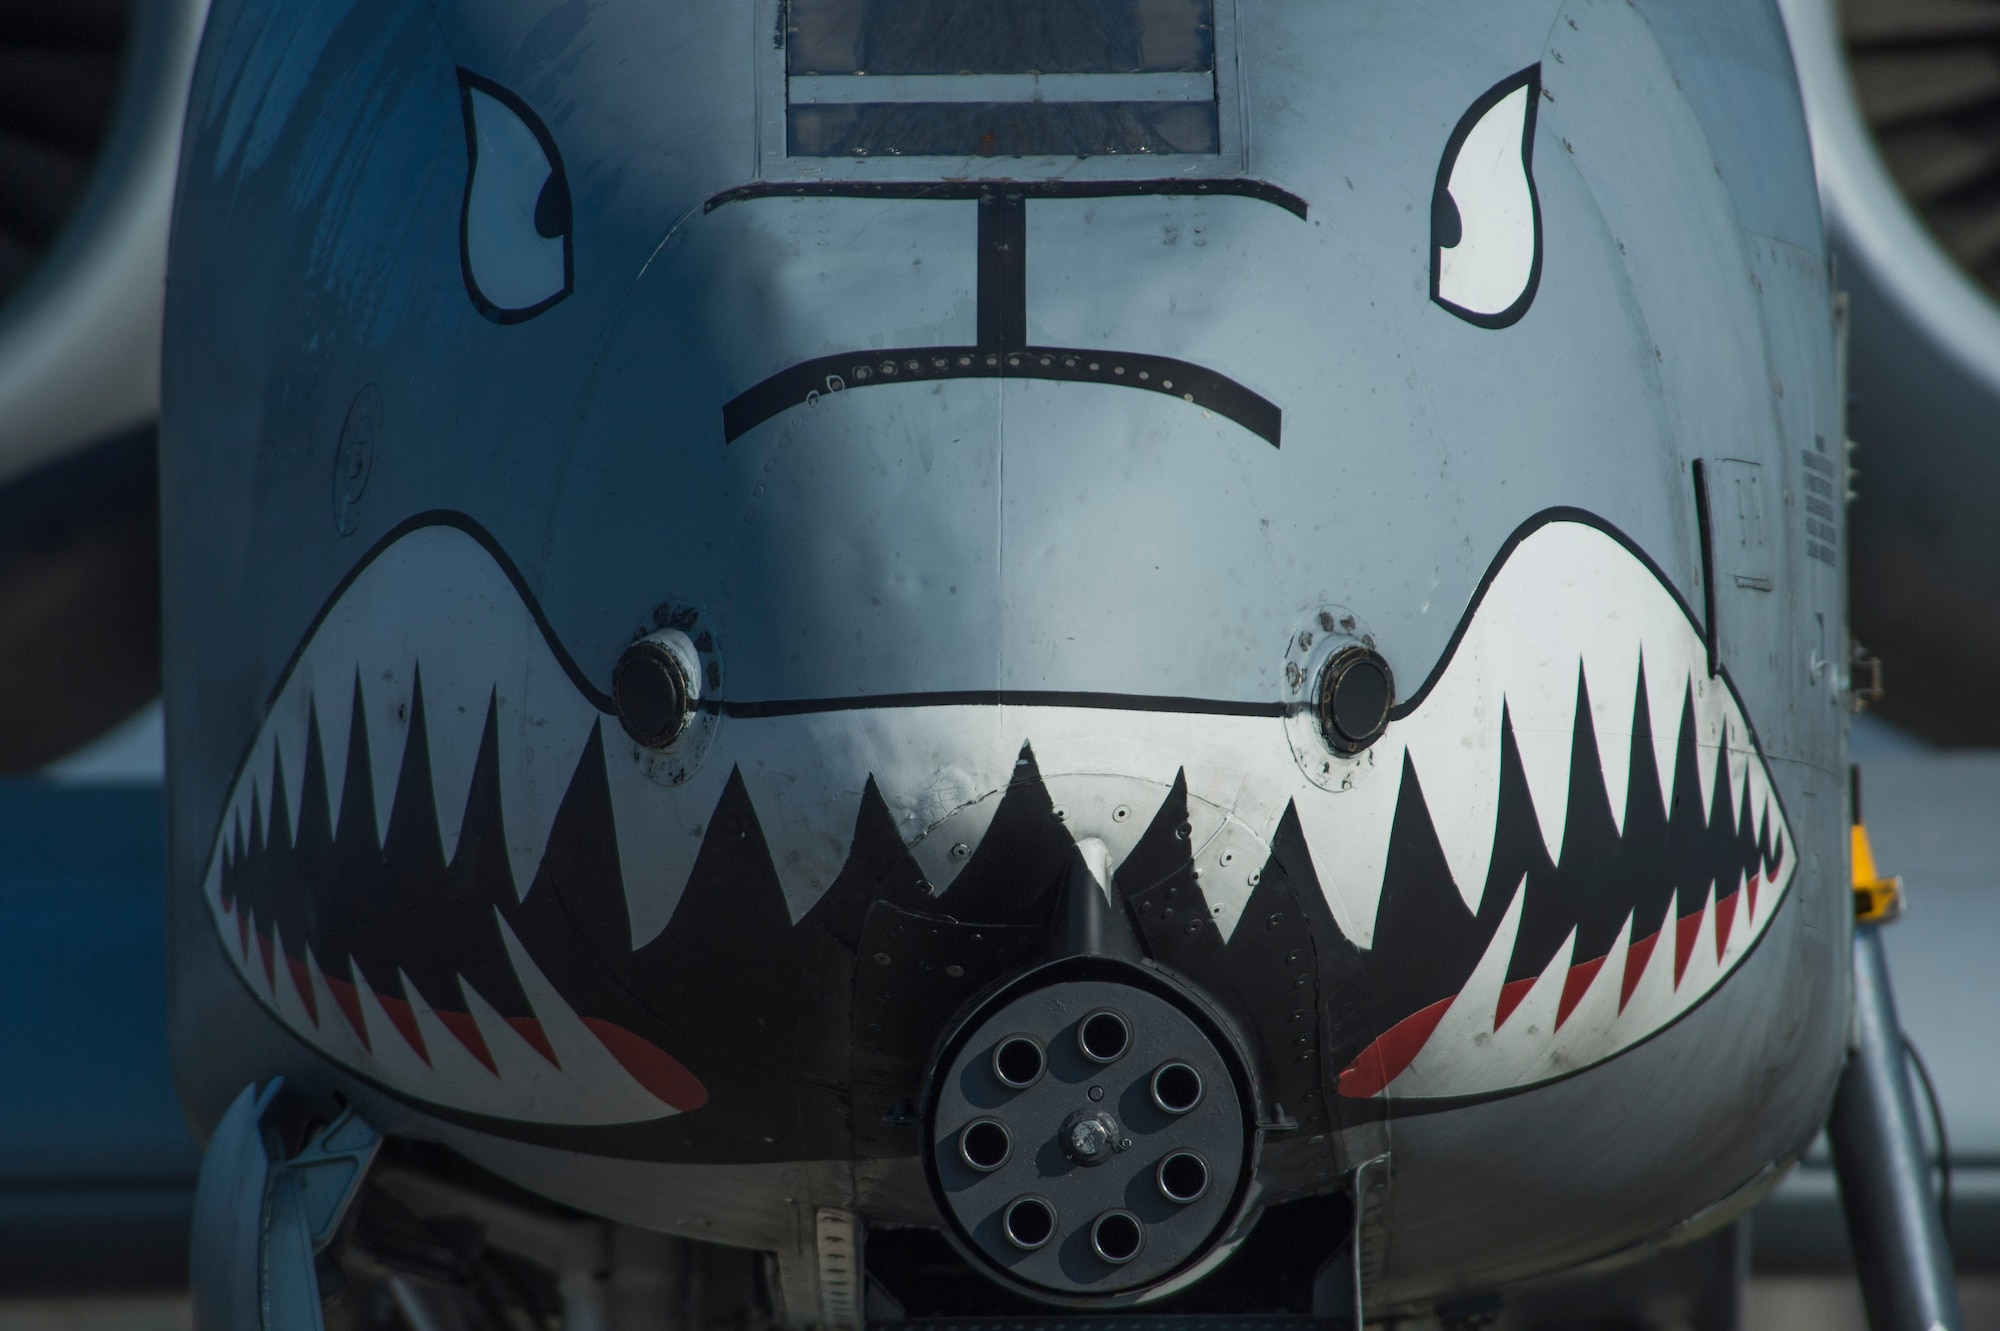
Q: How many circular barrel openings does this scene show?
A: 7